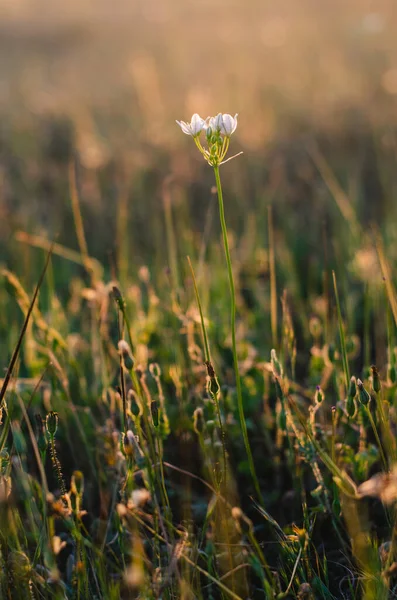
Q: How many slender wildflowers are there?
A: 1